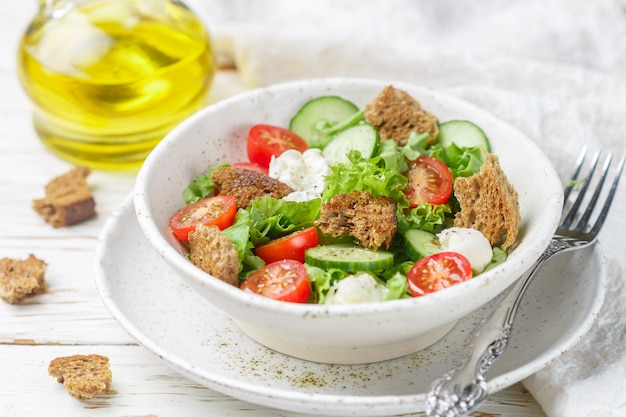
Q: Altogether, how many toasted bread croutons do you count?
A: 8